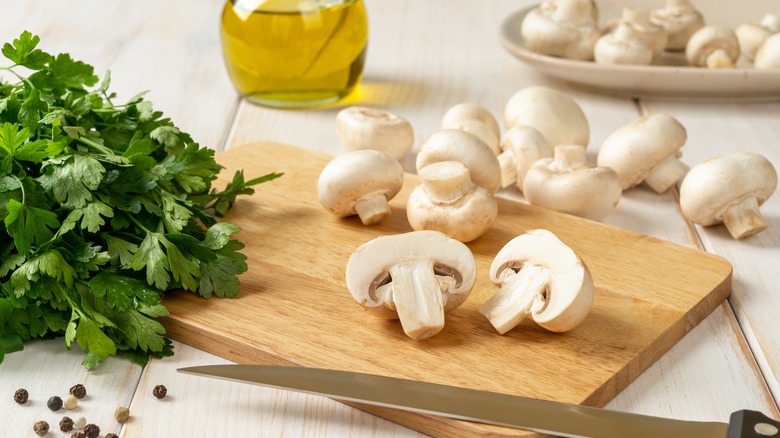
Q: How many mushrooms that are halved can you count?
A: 2